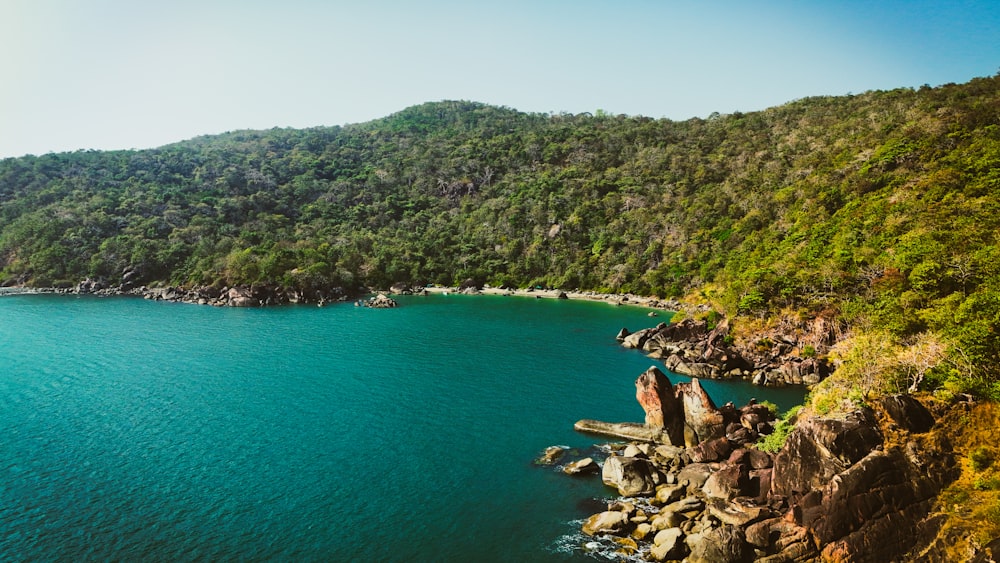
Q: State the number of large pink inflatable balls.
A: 0